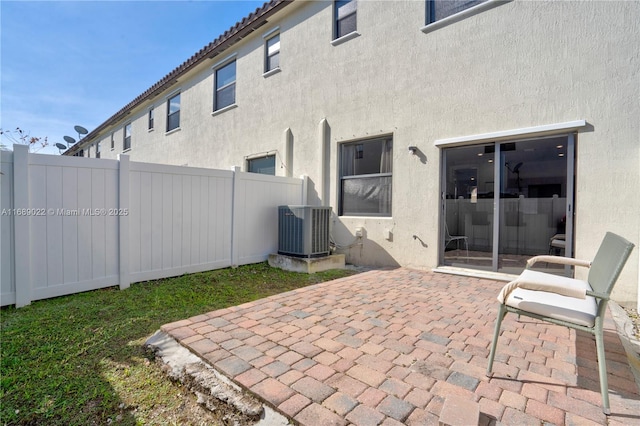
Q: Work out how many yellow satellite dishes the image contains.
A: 0